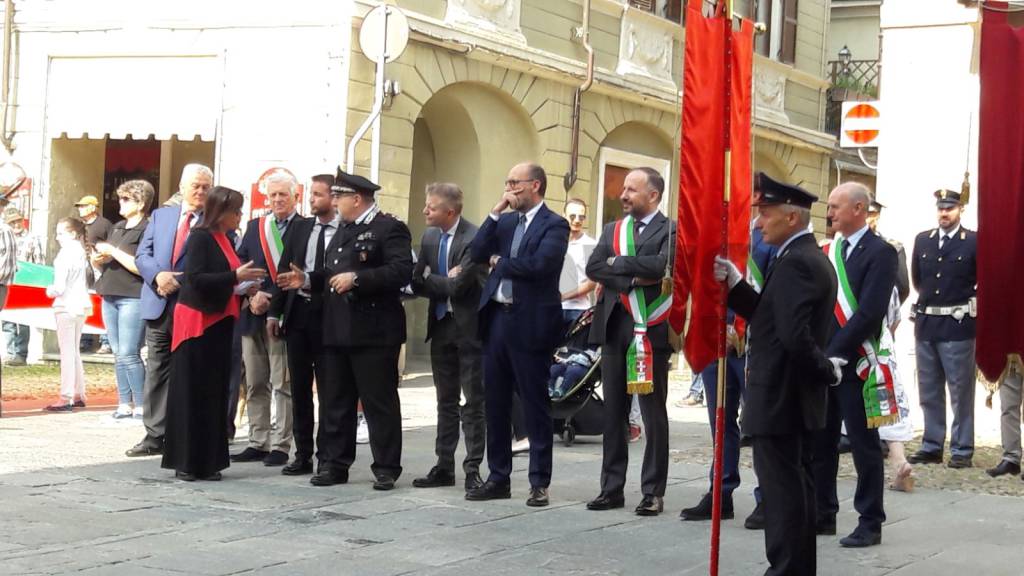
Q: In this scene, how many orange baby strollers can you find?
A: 0